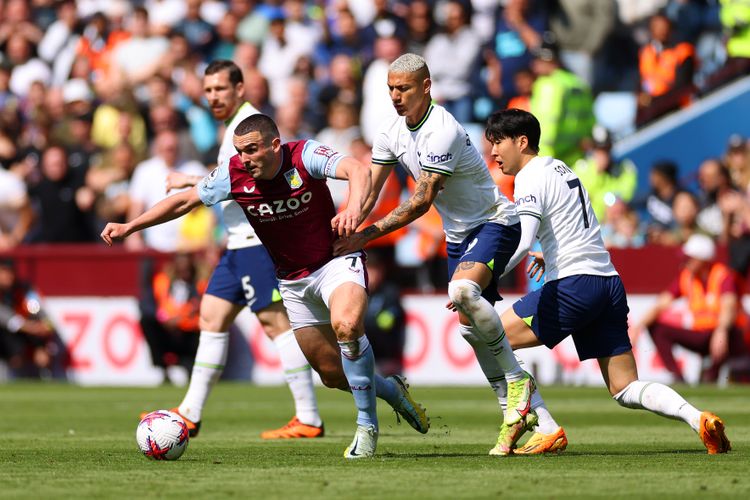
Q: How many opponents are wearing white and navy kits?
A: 3